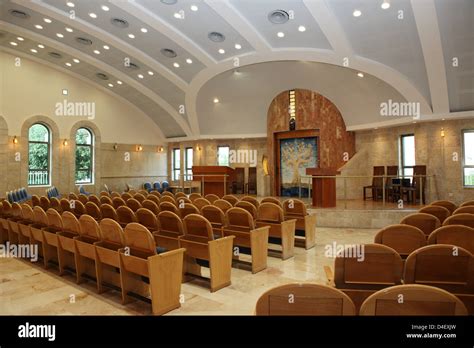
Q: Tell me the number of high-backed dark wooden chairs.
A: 5